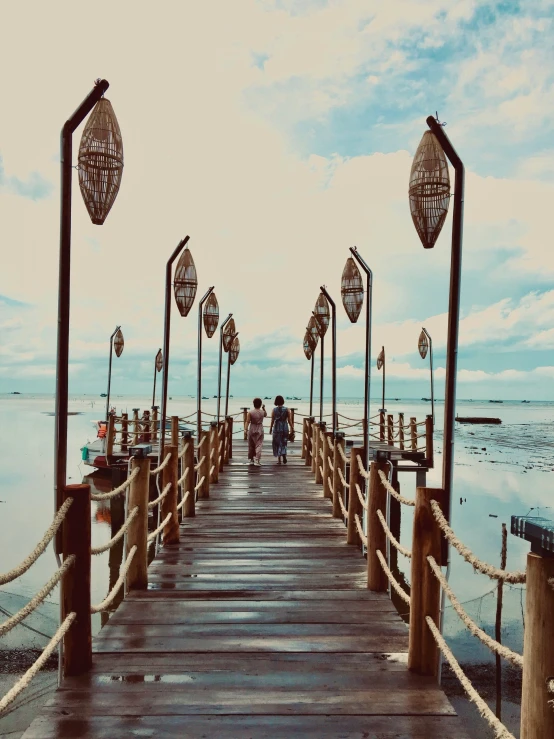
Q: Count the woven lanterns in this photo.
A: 14